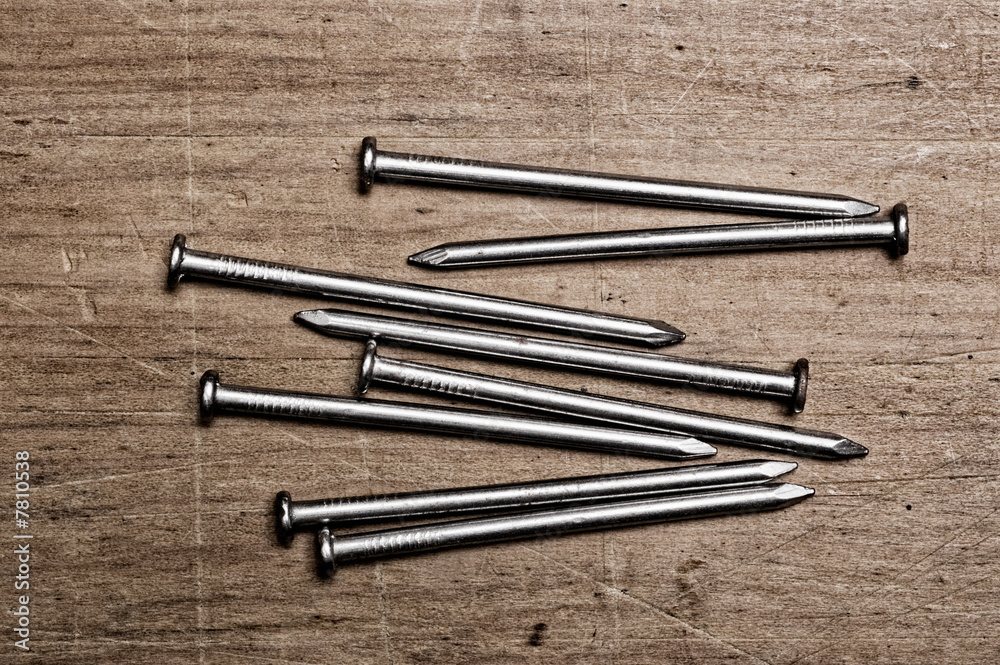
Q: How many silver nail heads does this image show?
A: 8